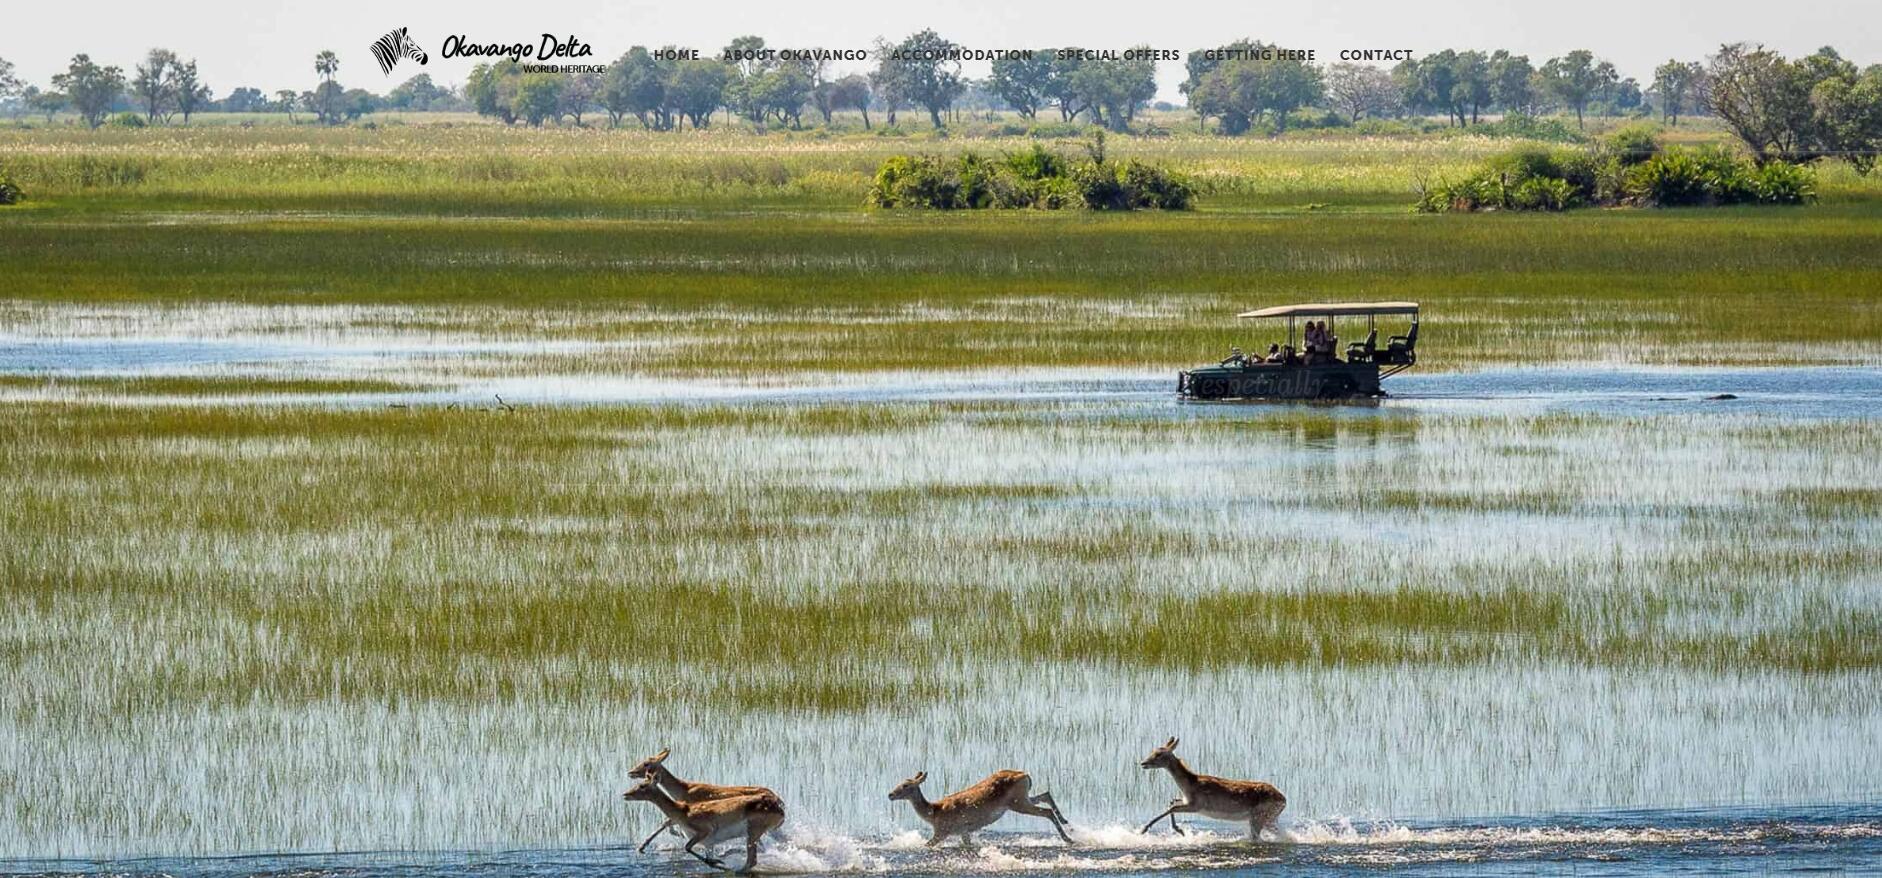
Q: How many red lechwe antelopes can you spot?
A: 4